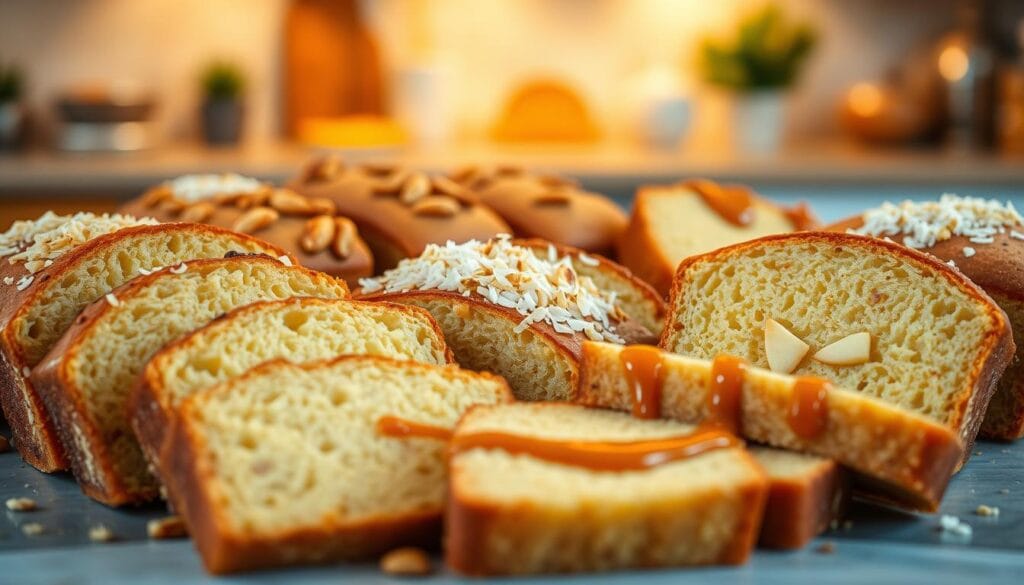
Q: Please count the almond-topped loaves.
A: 3